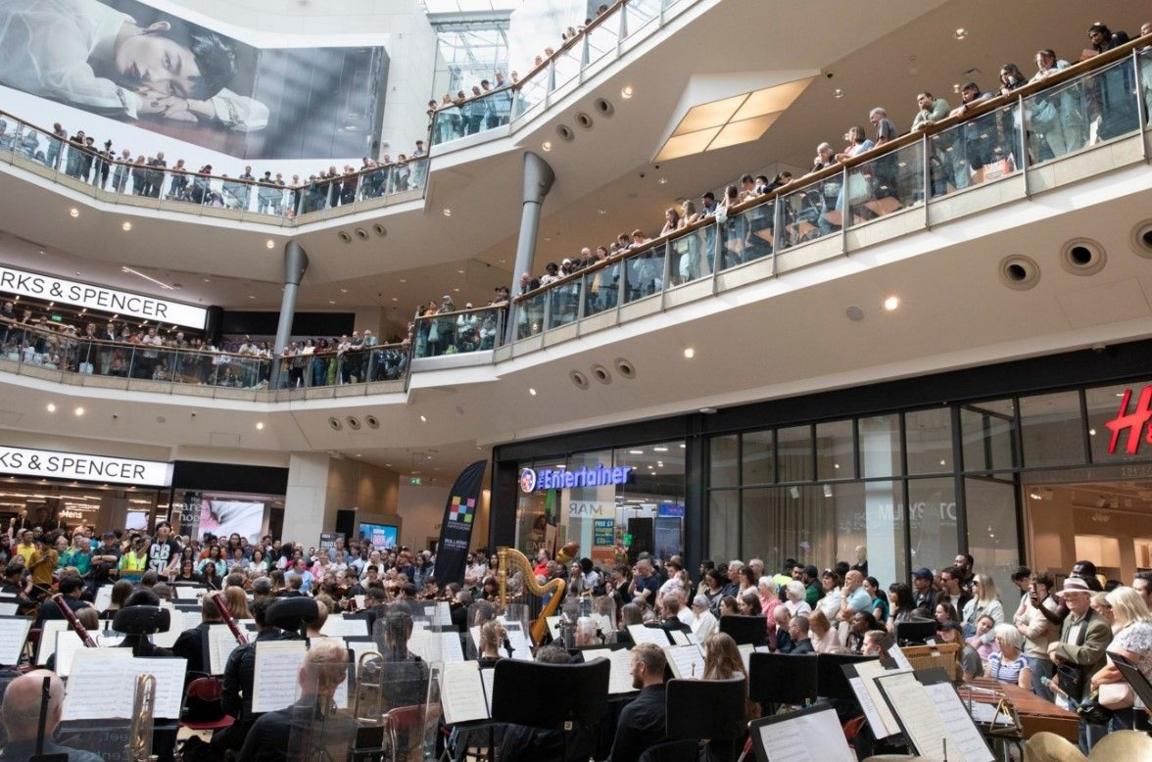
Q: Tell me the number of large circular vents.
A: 15